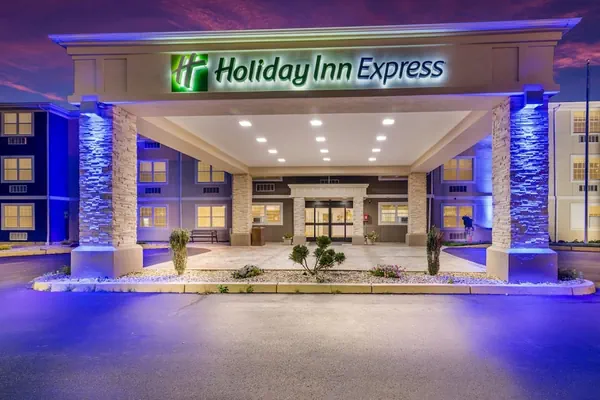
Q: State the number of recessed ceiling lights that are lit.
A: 12